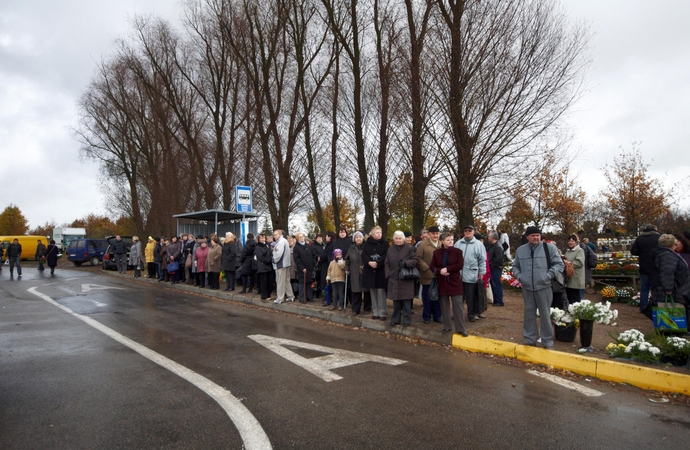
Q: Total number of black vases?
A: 2